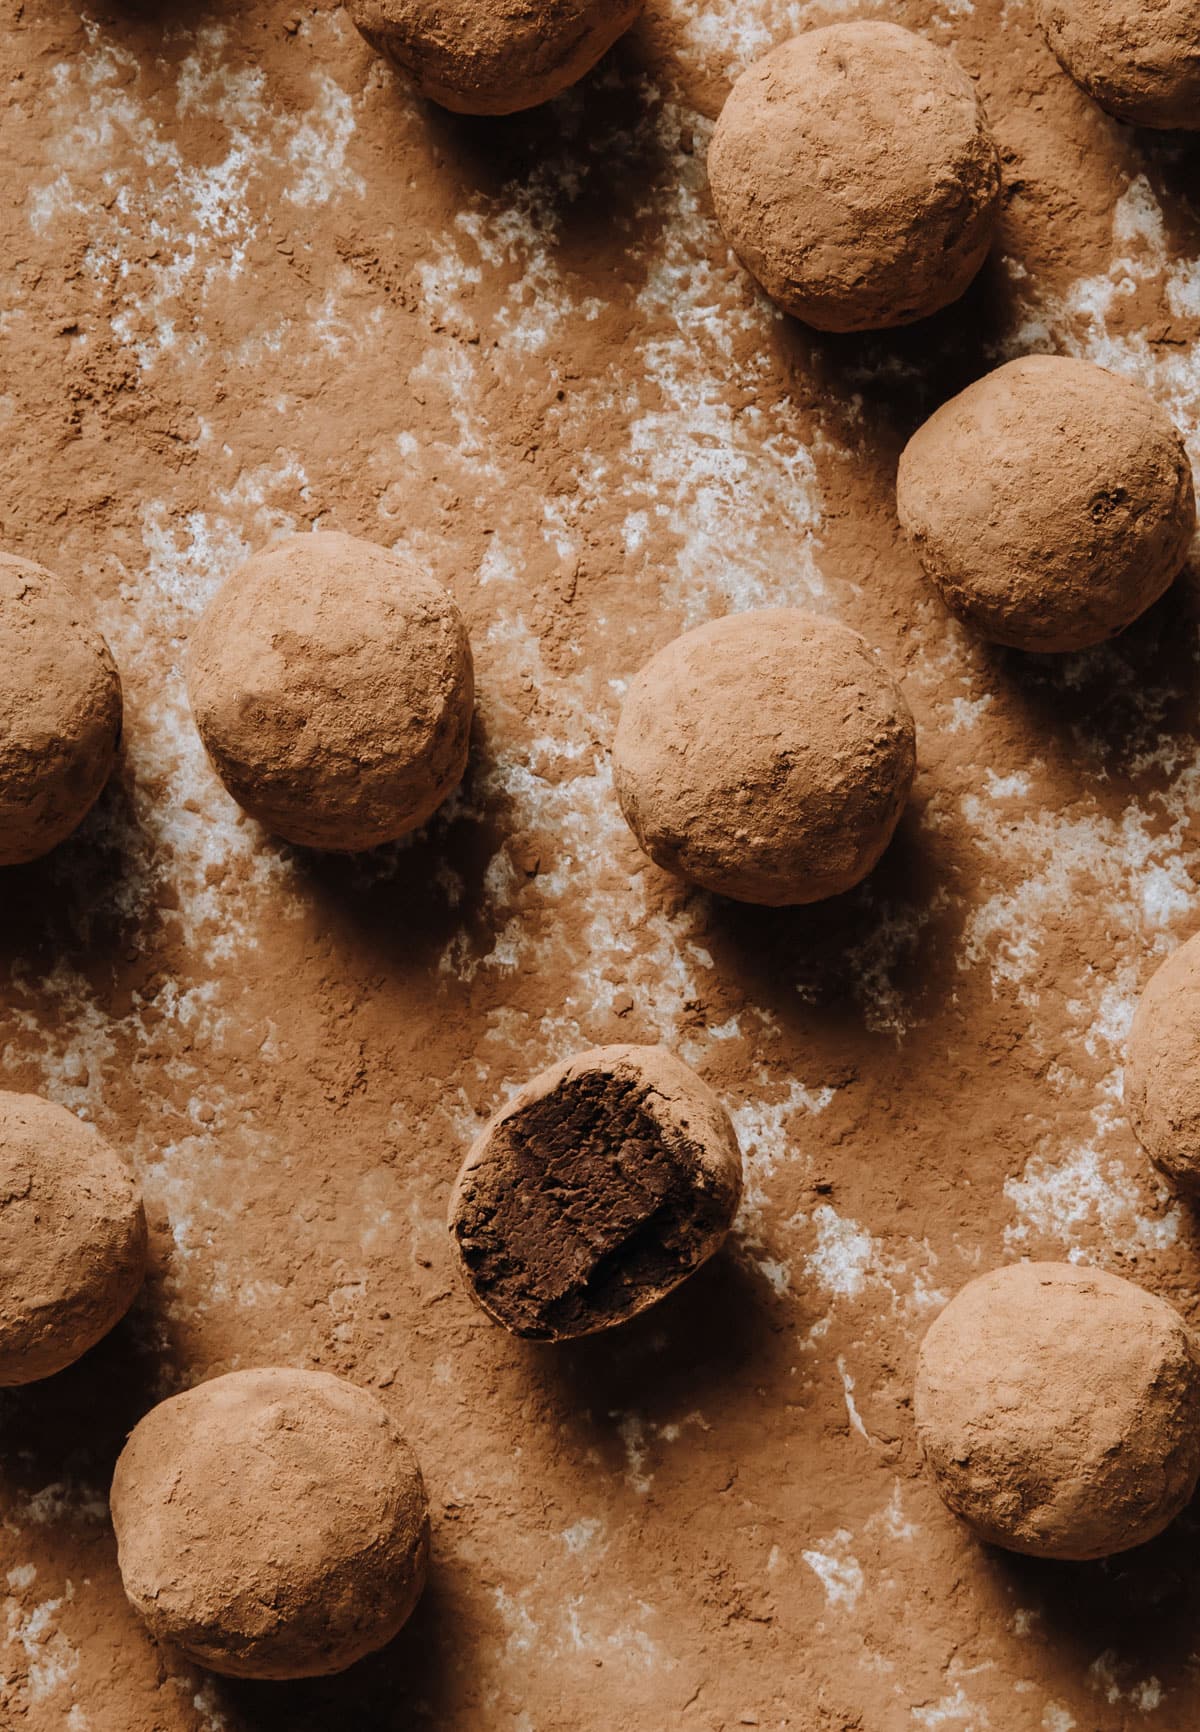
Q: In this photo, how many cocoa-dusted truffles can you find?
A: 12